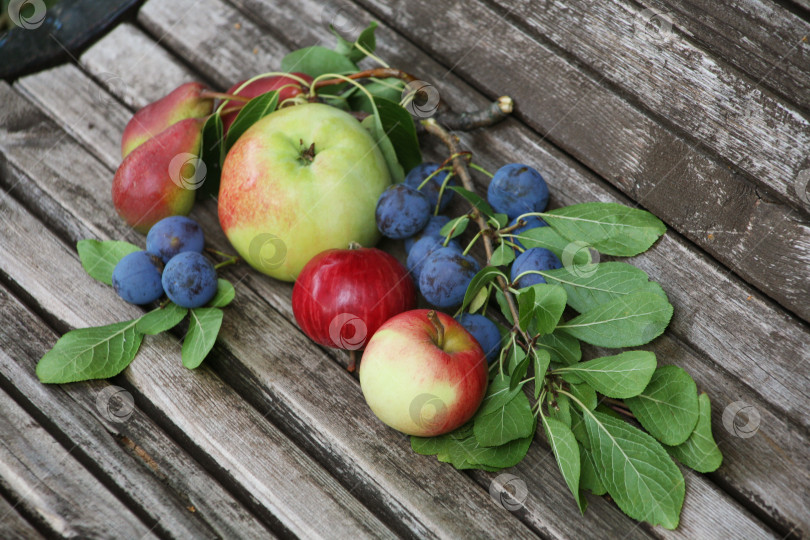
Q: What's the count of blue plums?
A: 12